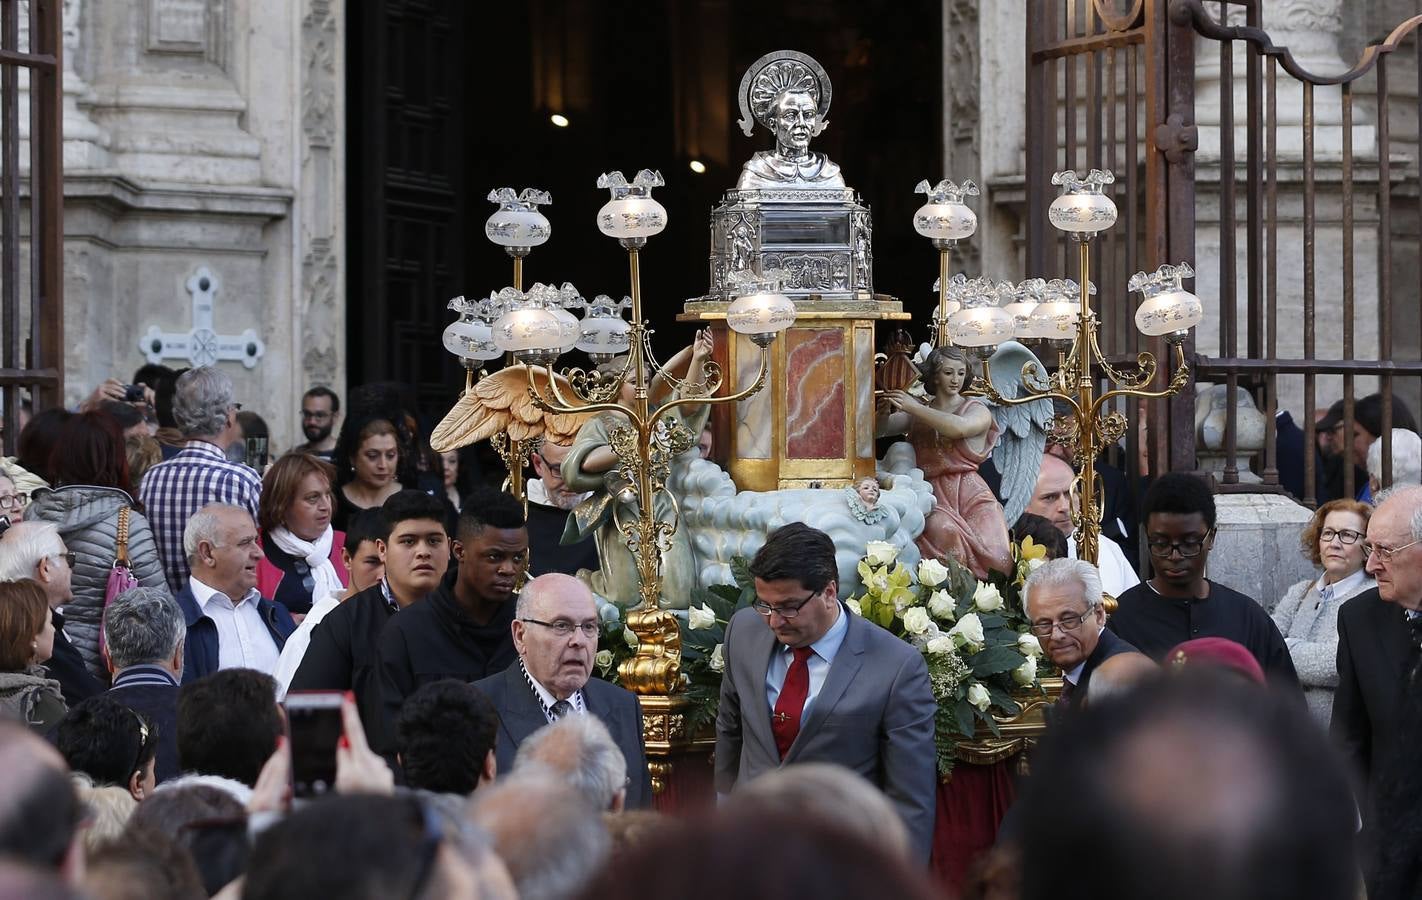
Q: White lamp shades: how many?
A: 14